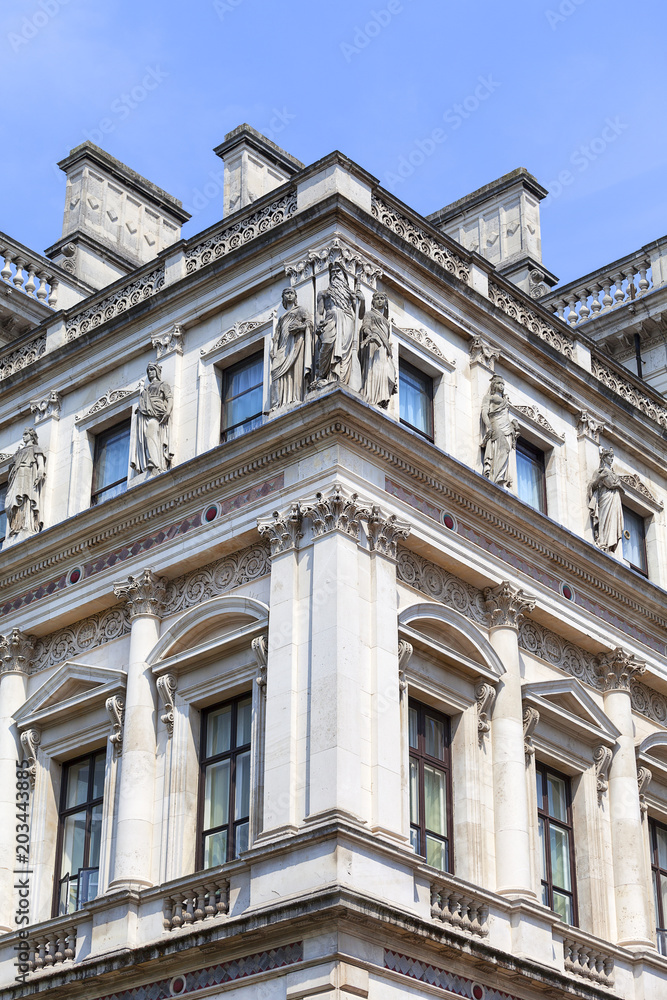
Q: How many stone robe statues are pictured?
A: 7